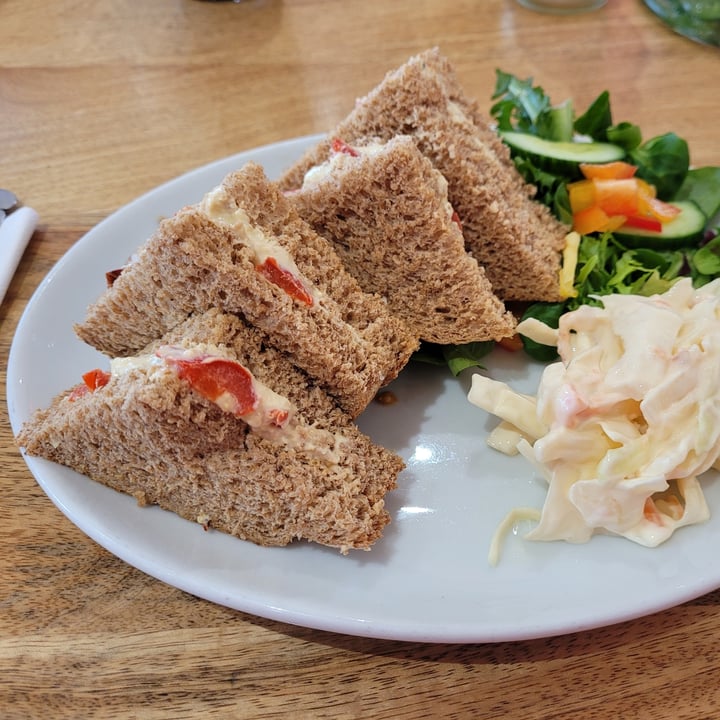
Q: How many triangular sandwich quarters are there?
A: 4